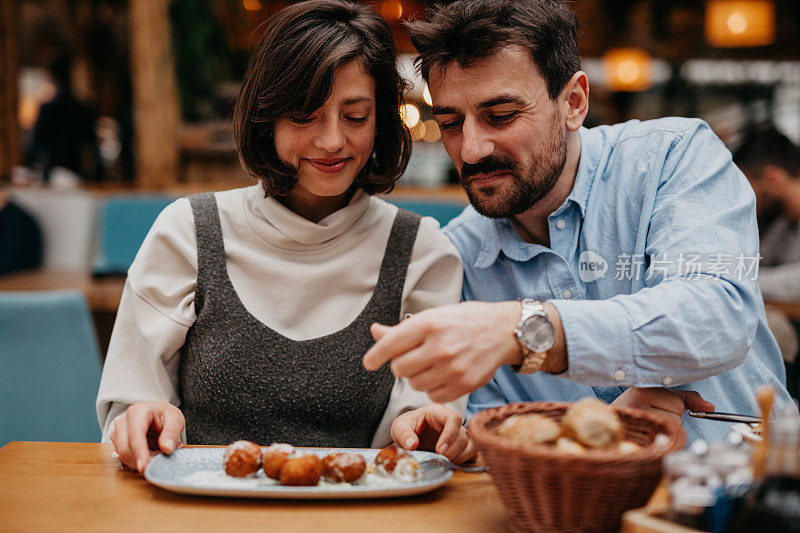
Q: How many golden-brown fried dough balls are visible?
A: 5